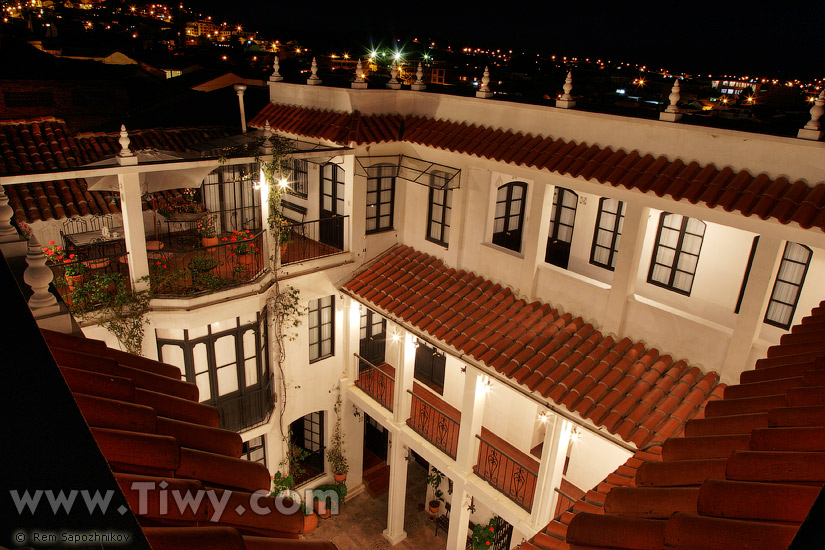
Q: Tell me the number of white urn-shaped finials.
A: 13